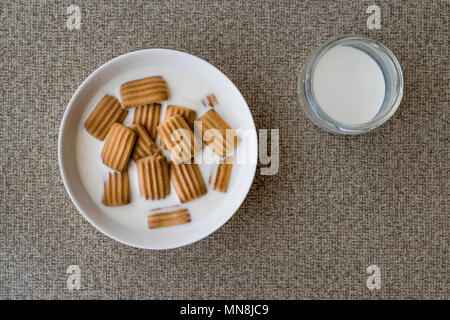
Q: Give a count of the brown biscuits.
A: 14